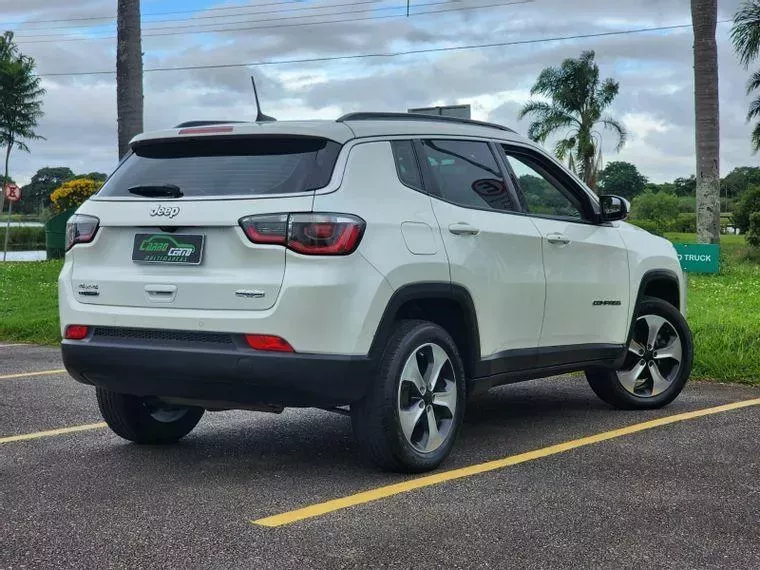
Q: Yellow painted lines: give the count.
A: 3